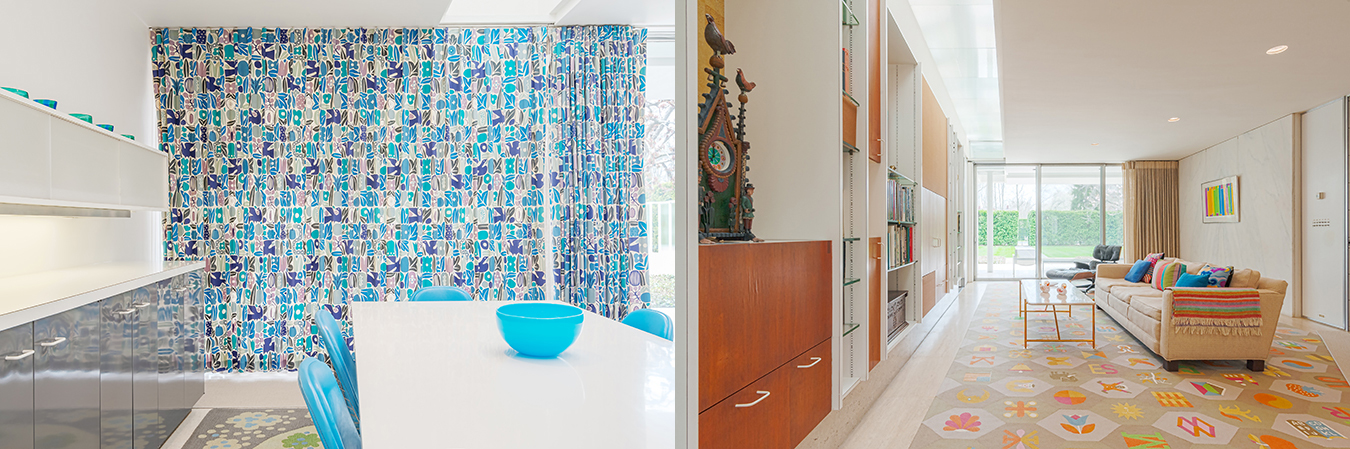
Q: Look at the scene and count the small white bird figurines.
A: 2